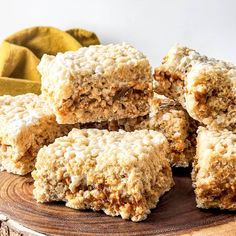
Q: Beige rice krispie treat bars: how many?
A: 6